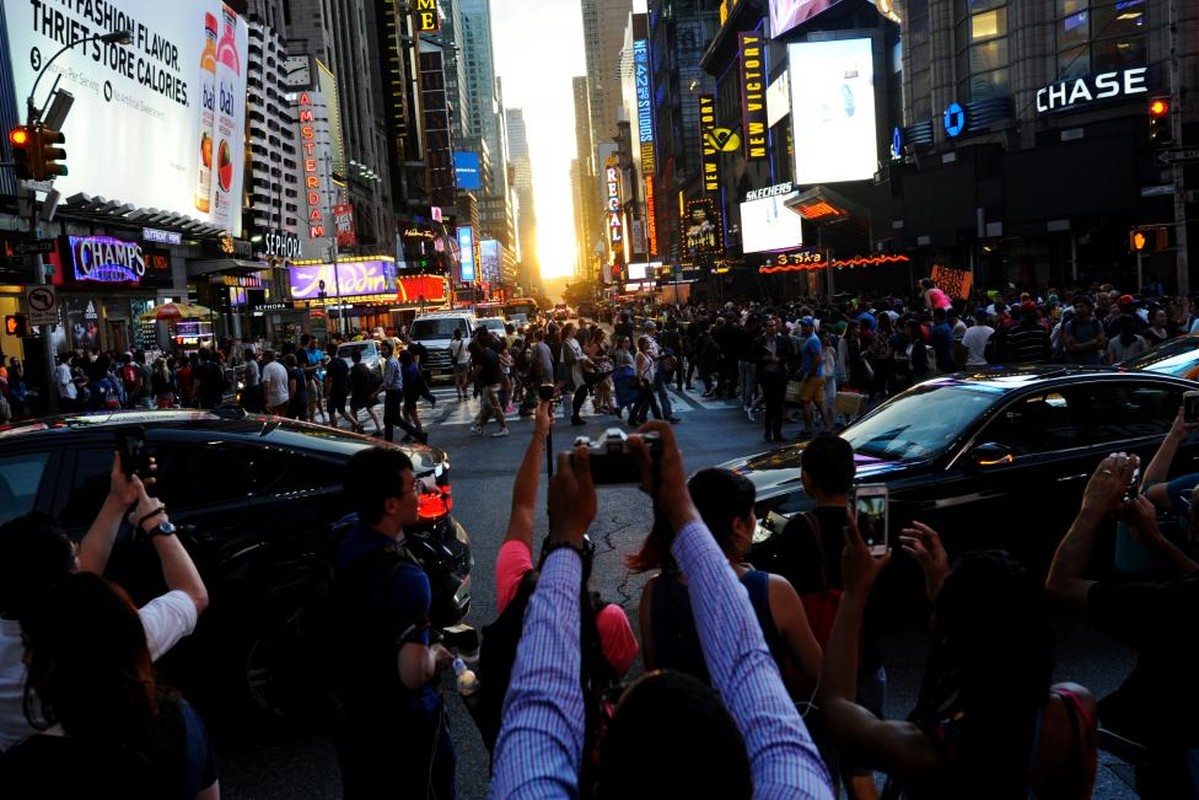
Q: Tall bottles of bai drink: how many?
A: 2